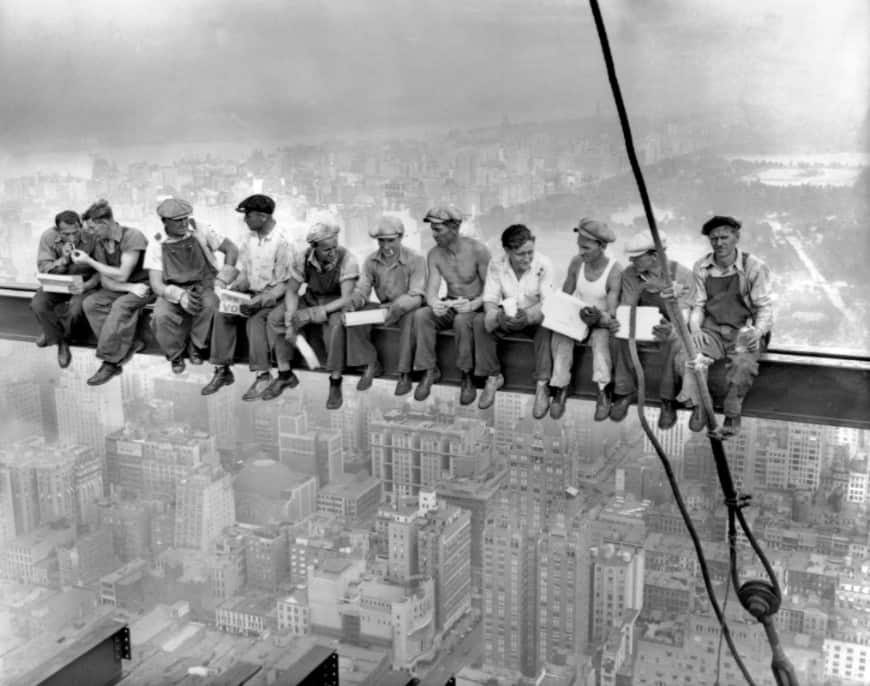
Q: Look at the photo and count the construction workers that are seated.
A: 11